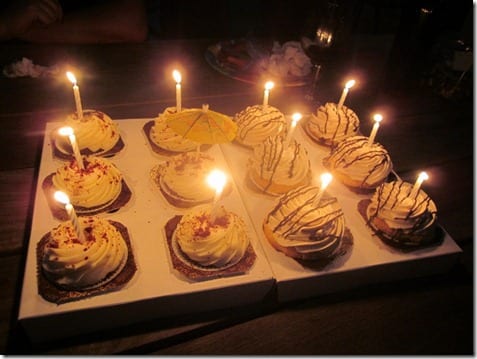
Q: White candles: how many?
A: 11